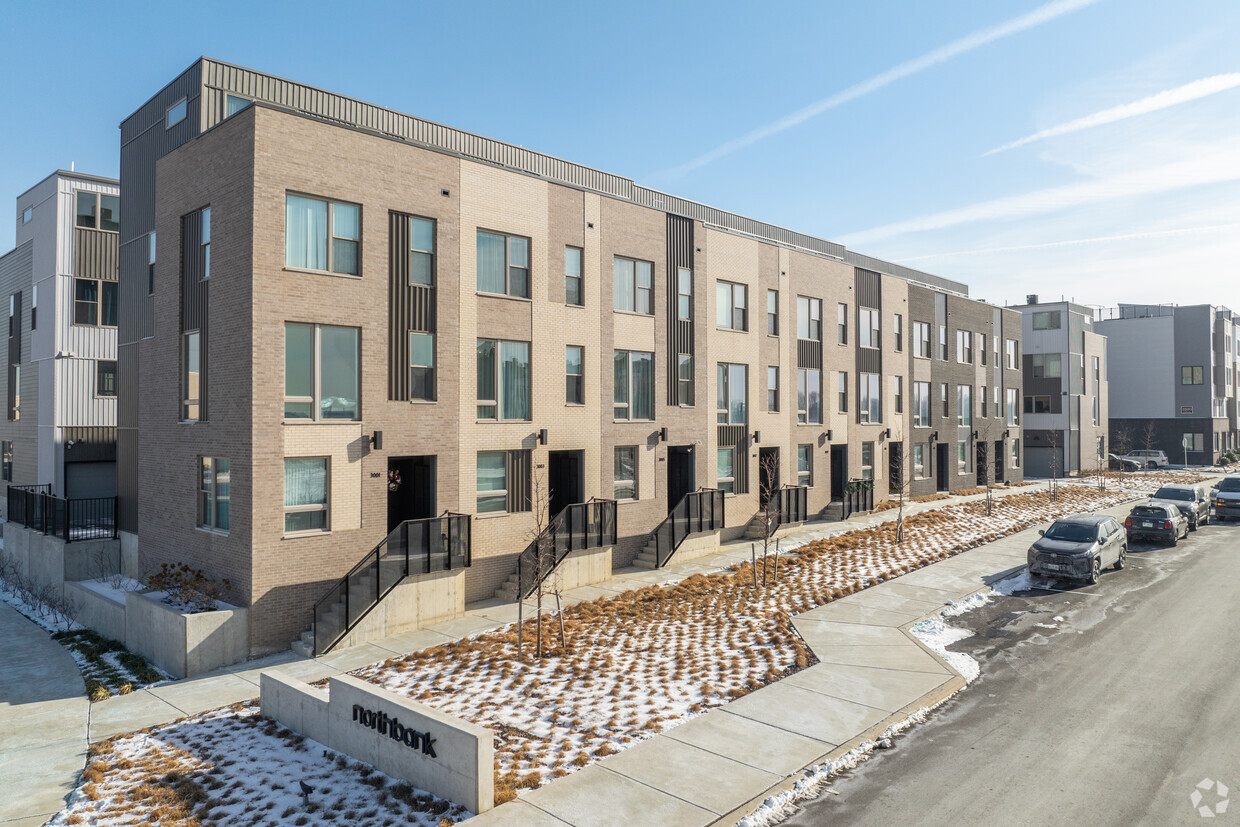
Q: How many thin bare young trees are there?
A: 8